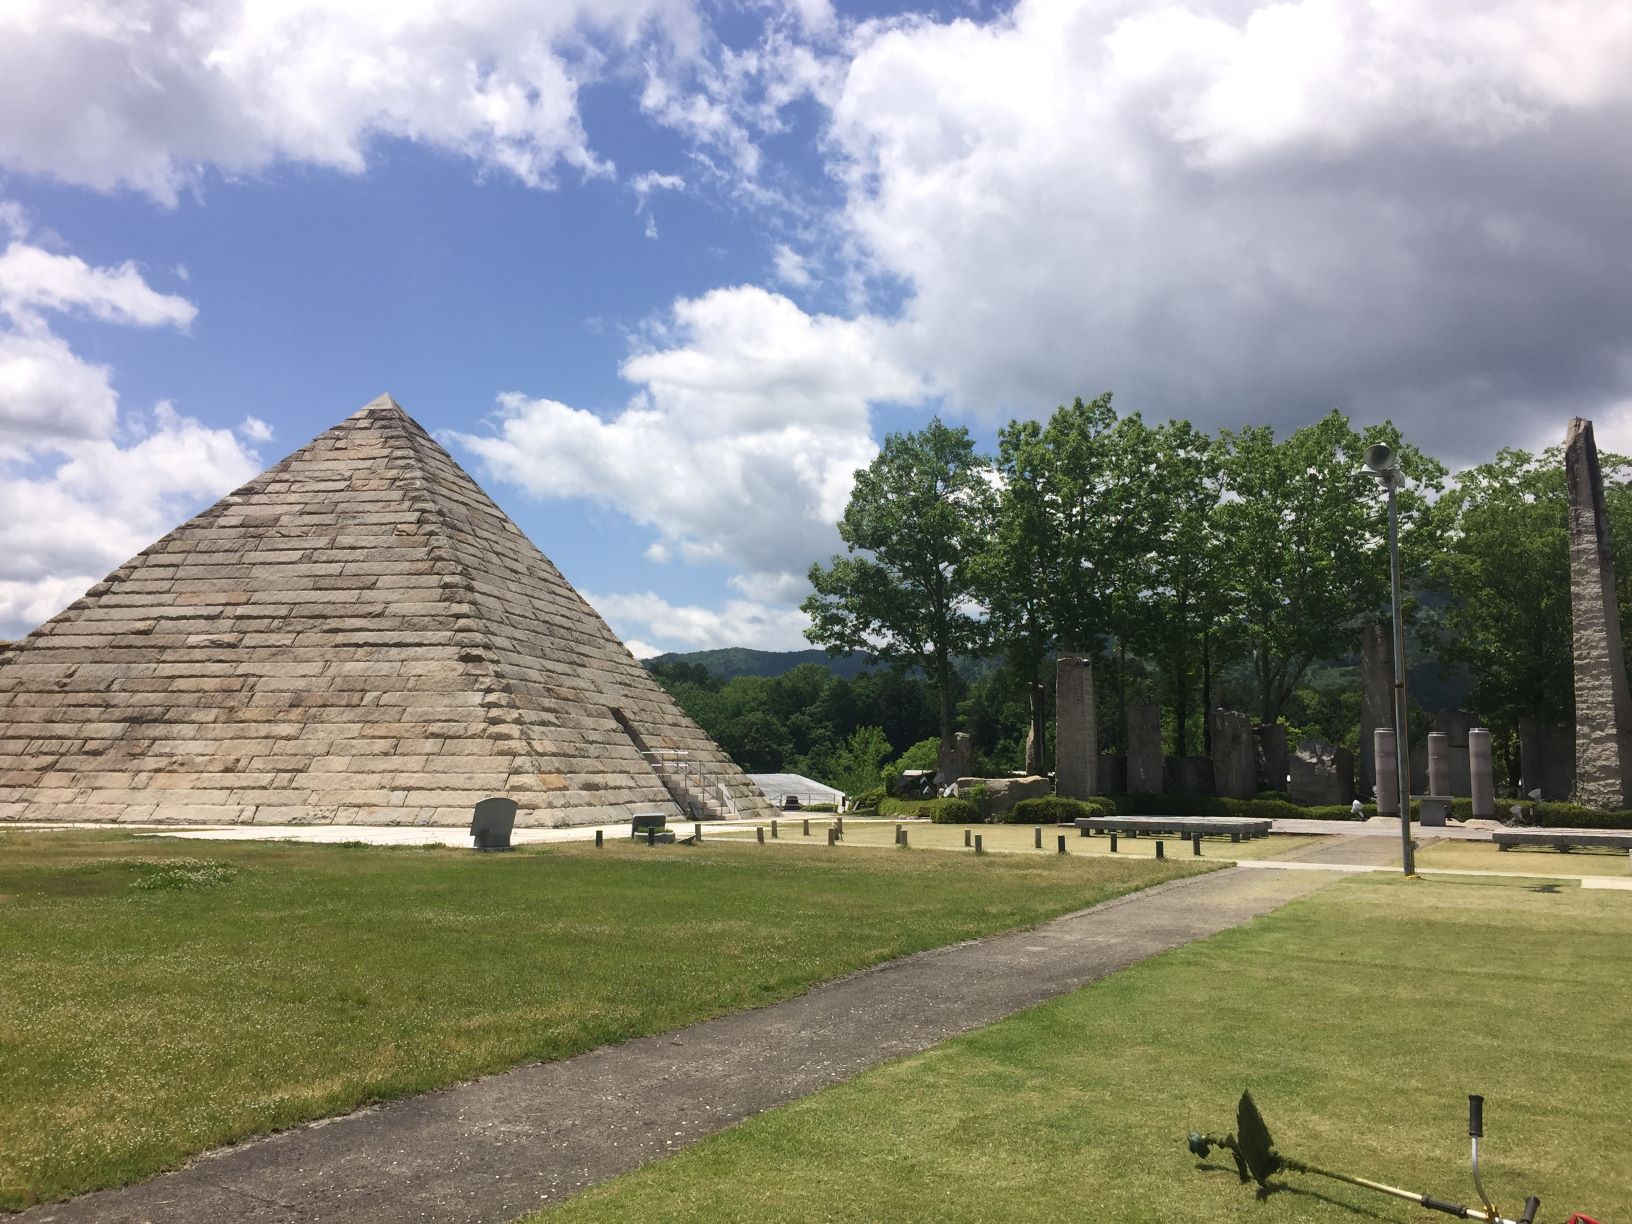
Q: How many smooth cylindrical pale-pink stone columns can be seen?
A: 3